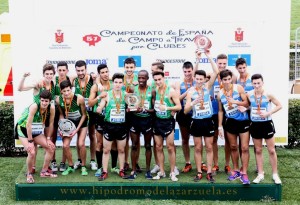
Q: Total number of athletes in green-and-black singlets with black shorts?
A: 5